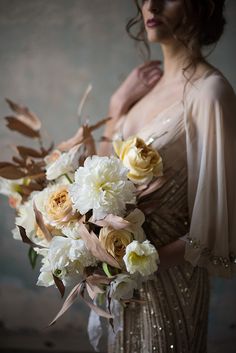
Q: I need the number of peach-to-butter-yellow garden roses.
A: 3